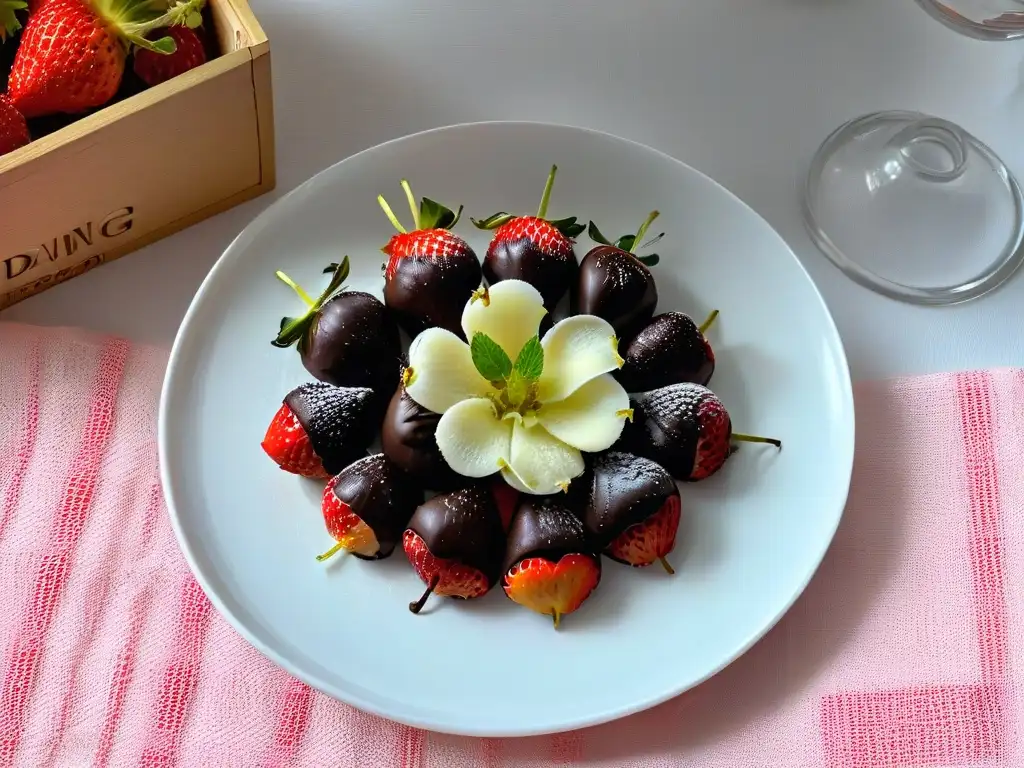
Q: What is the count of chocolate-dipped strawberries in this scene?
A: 12